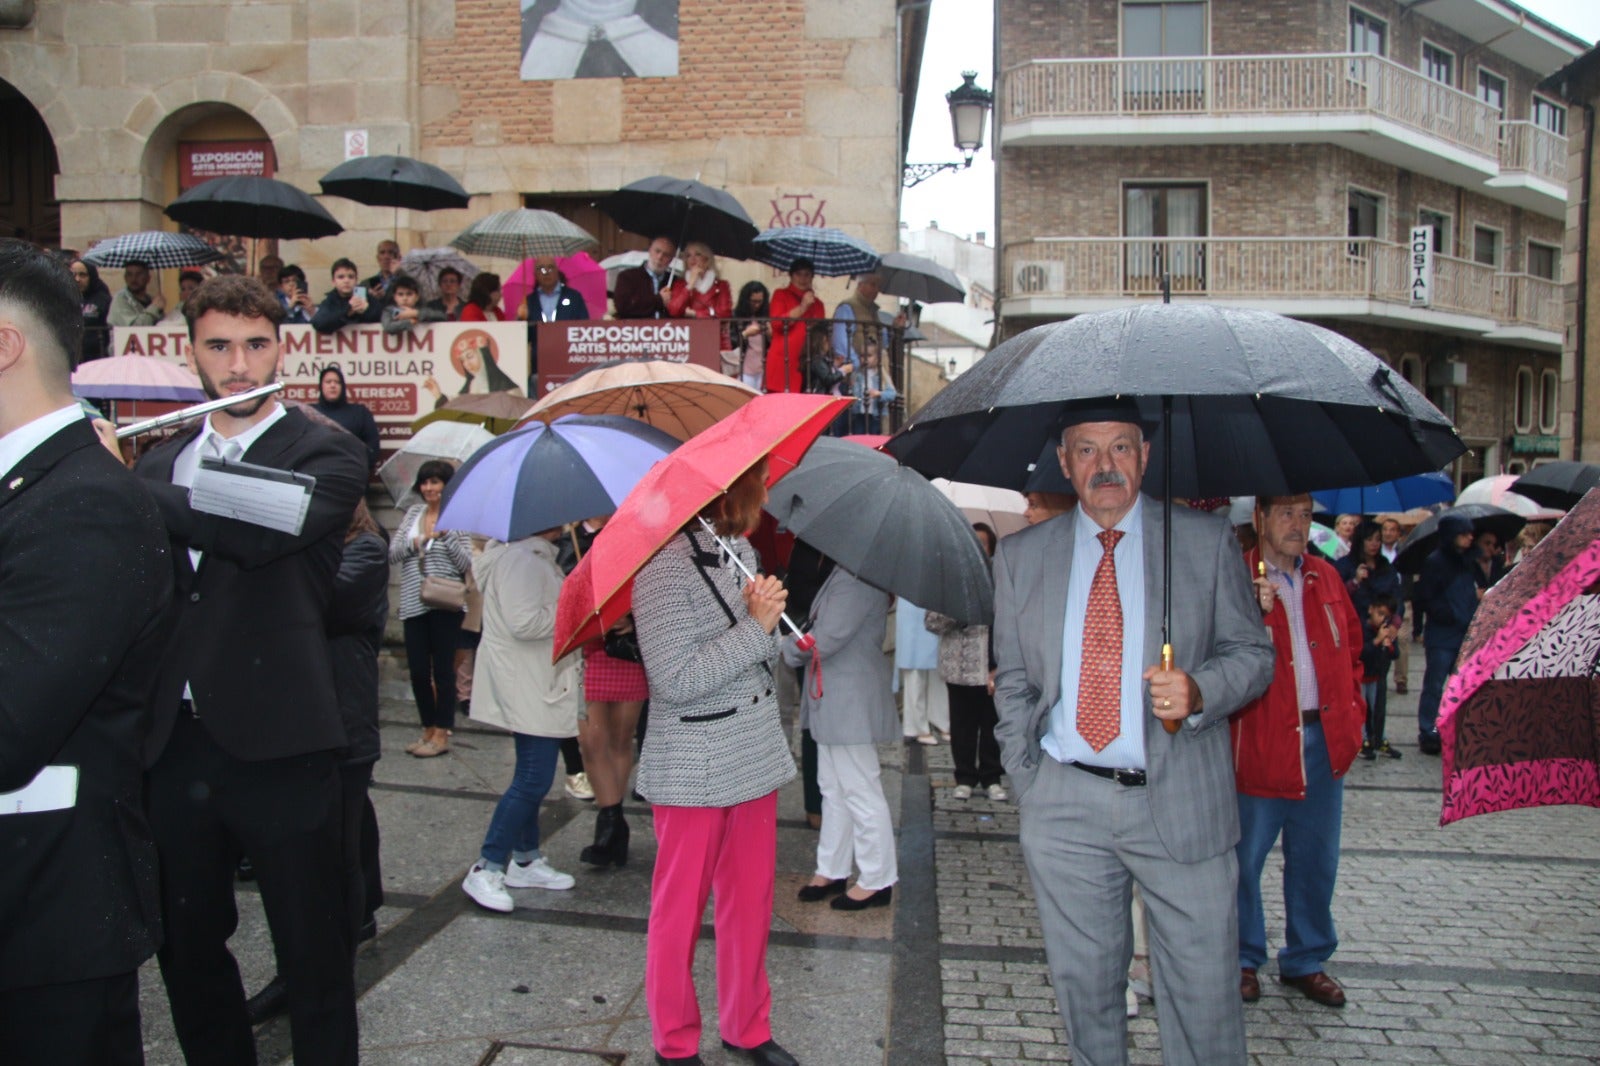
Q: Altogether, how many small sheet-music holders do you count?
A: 1